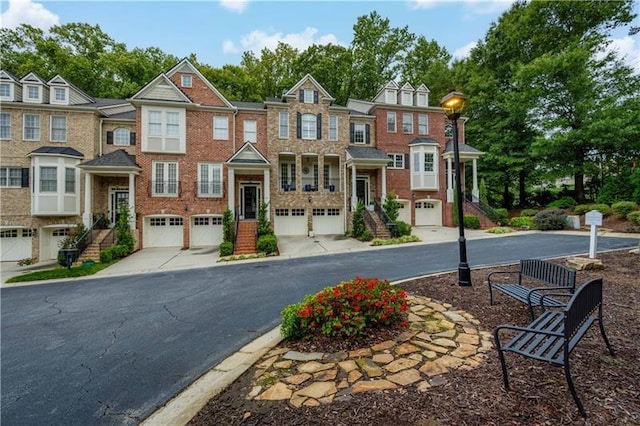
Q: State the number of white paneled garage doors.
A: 8